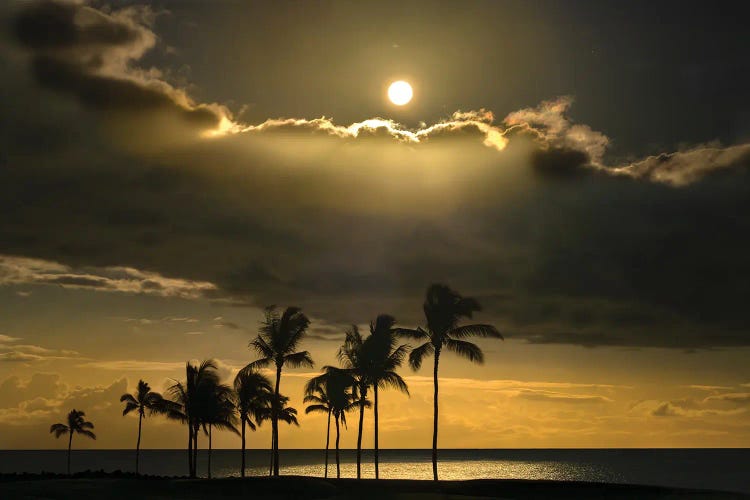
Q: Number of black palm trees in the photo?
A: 13